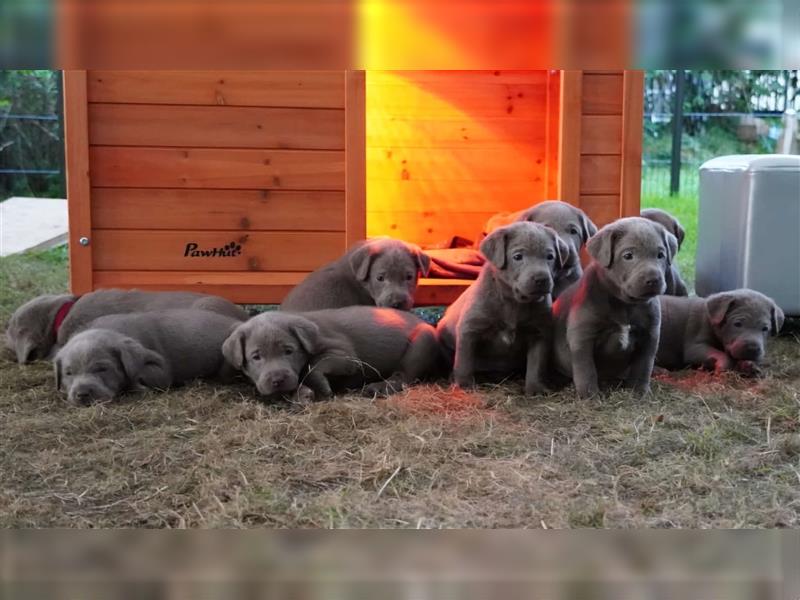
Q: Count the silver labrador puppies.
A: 9